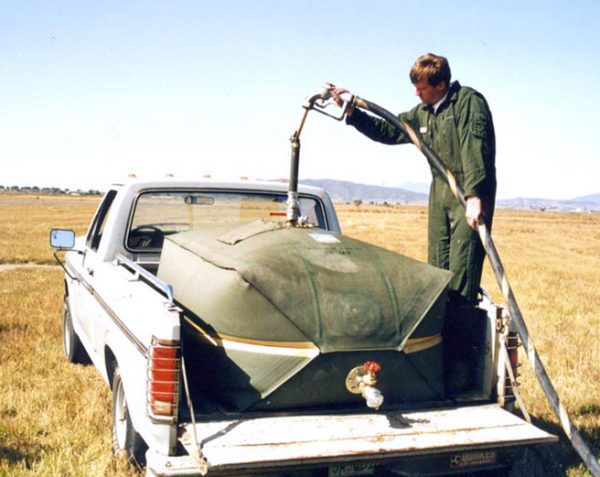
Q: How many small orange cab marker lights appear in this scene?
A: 5